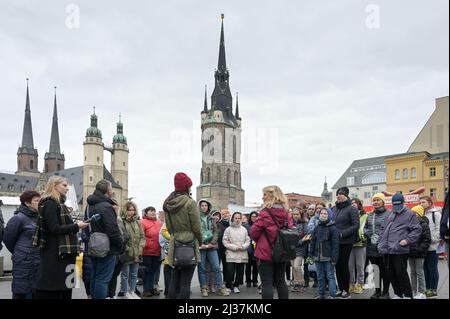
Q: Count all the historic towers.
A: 5